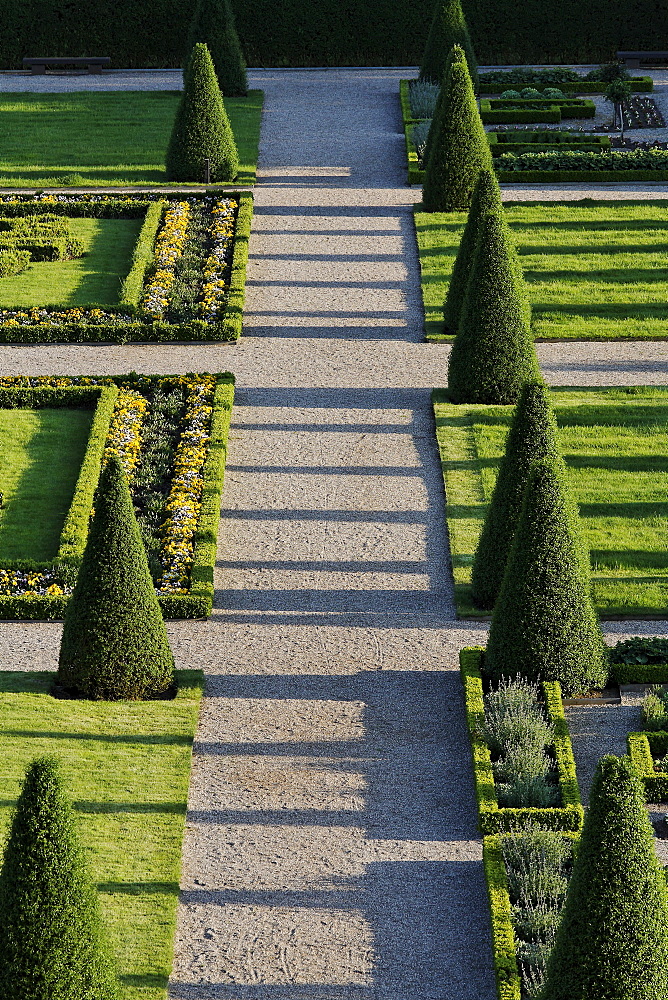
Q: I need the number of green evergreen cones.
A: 12